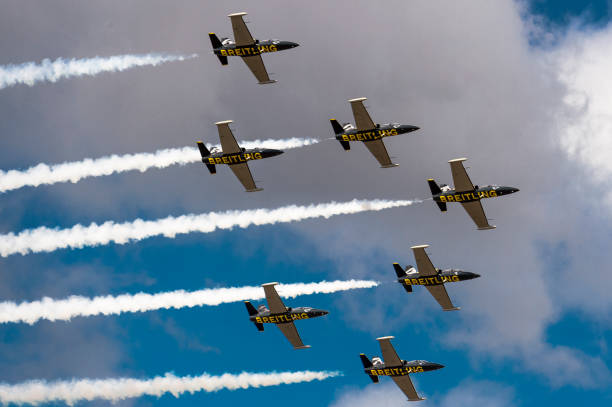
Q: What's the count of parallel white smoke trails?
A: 5